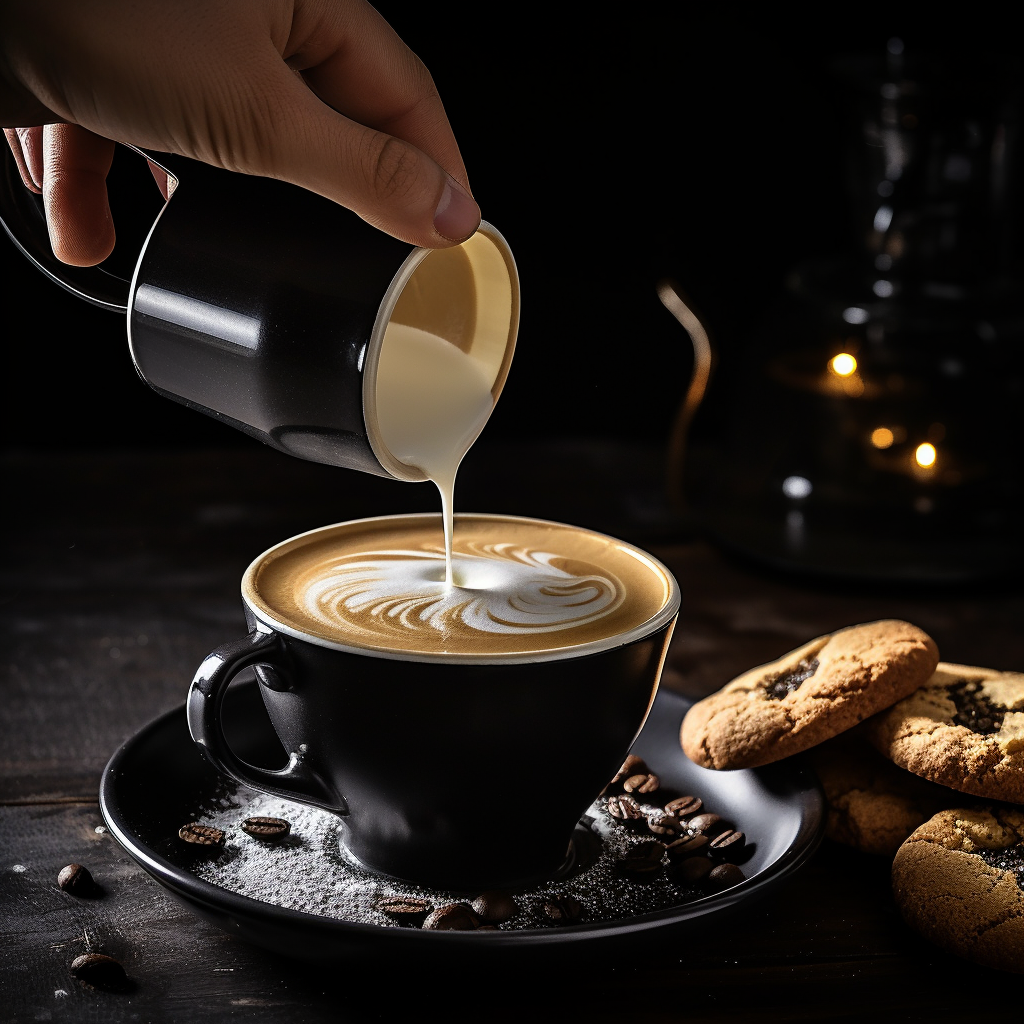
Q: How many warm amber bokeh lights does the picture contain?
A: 3